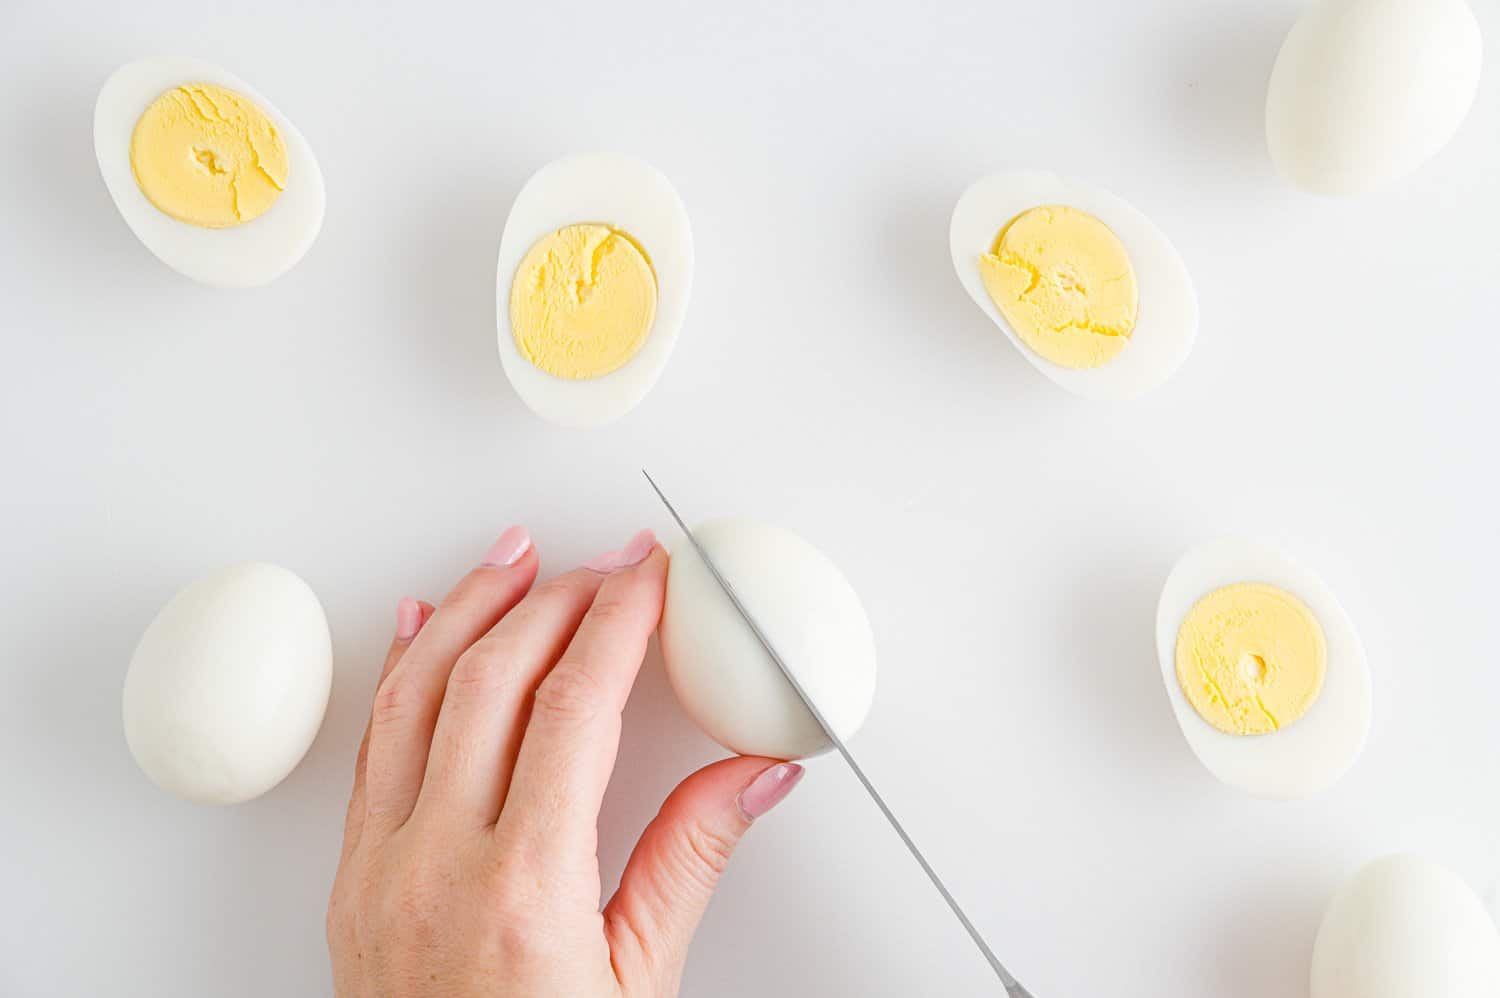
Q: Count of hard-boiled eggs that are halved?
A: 4